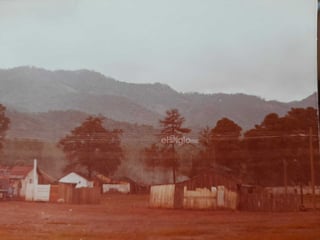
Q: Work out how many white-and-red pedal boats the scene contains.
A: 0